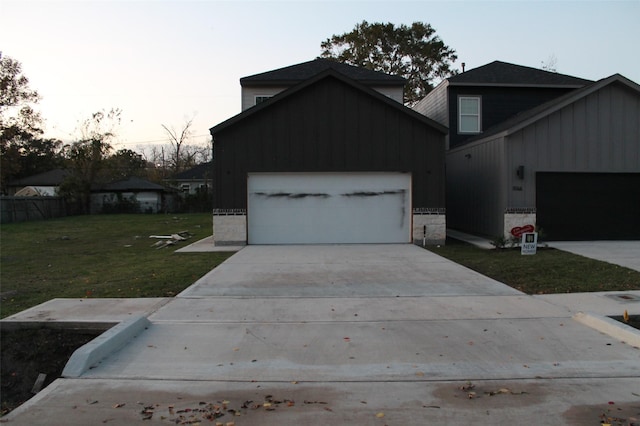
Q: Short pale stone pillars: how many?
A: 3